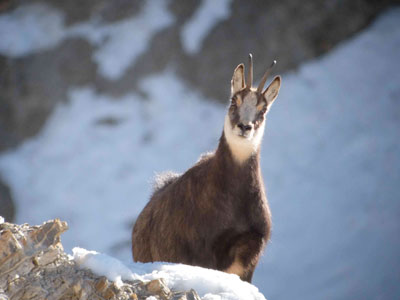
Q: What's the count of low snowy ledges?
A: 1